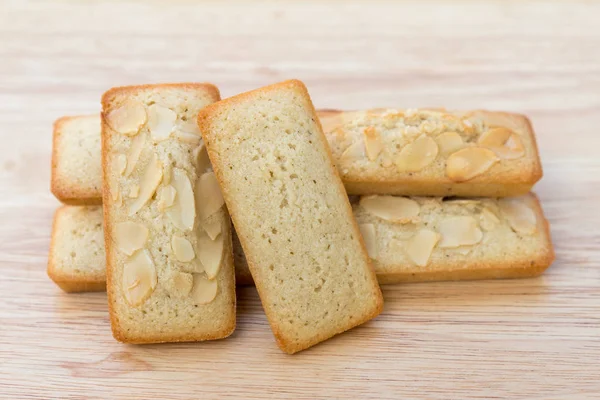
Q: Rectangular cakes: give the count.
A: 6